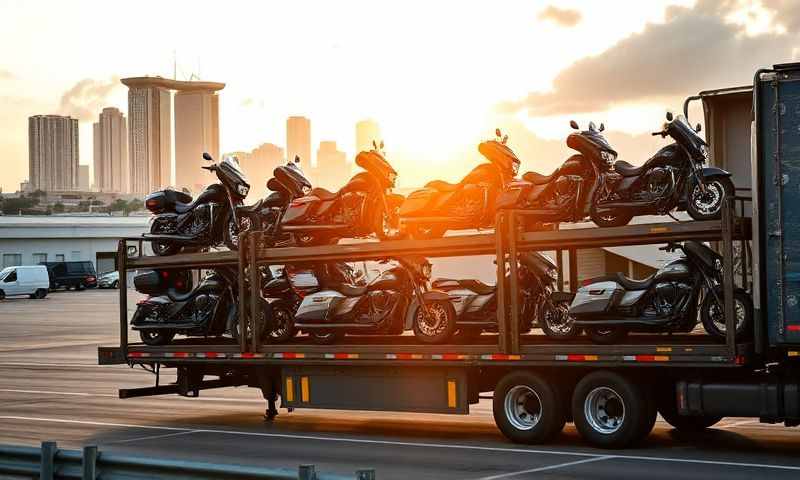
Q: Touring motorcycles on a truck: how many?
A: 11